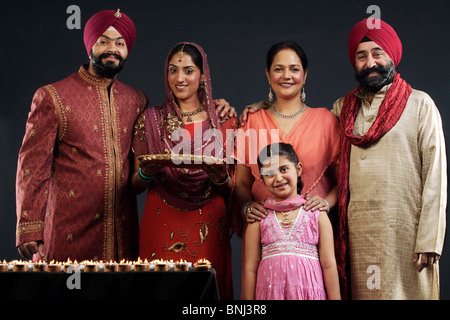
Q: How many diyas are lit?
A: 12